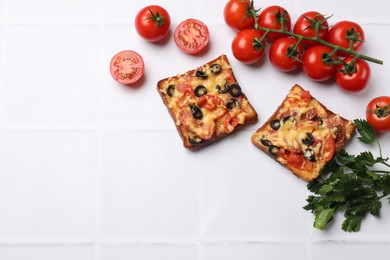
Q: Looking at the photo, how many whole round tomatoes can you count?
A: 10